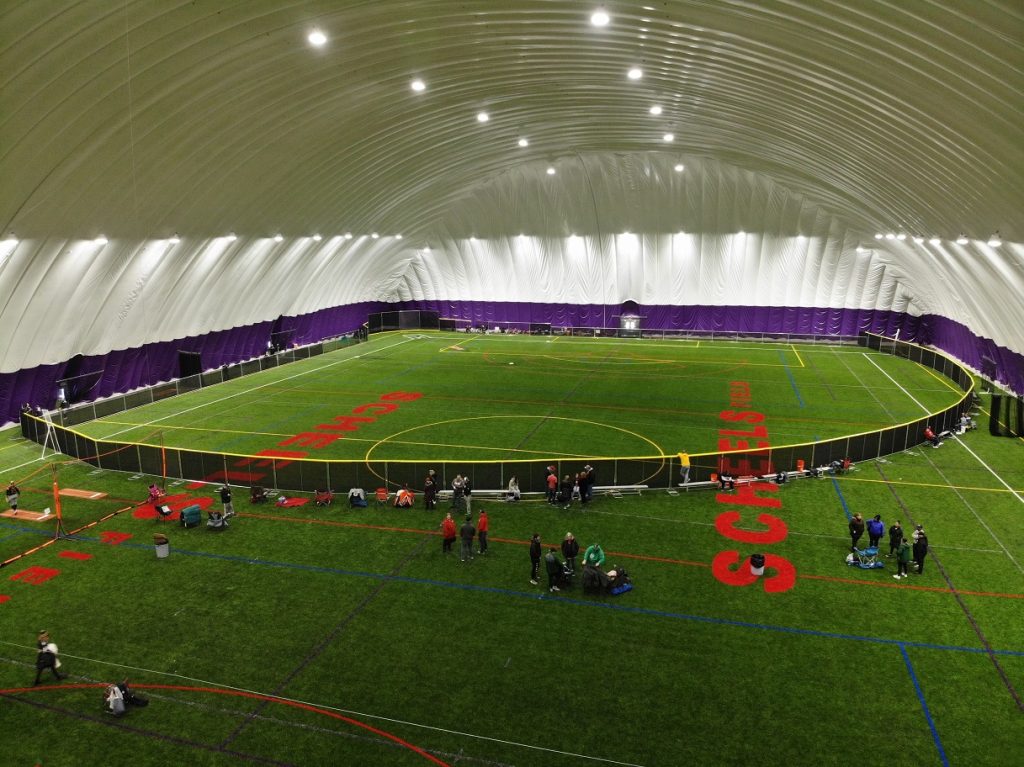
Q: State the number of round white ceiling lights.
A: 10